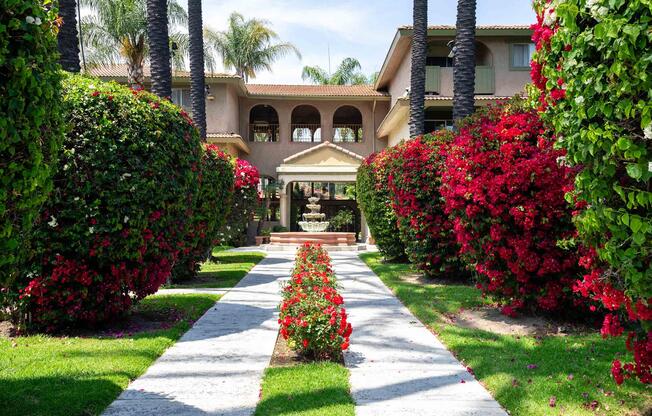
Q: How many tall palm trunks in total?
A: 5